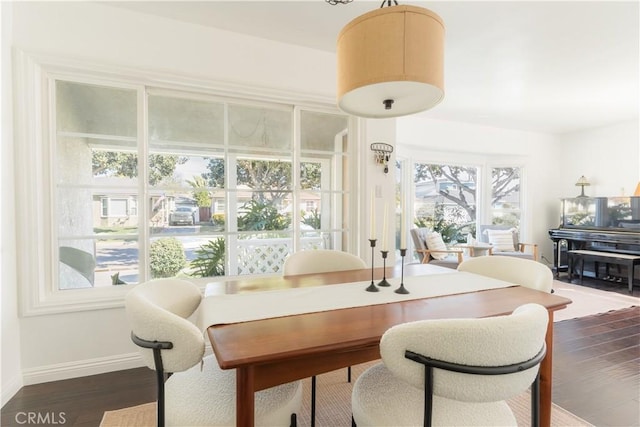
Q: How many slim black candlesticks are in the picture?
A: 3